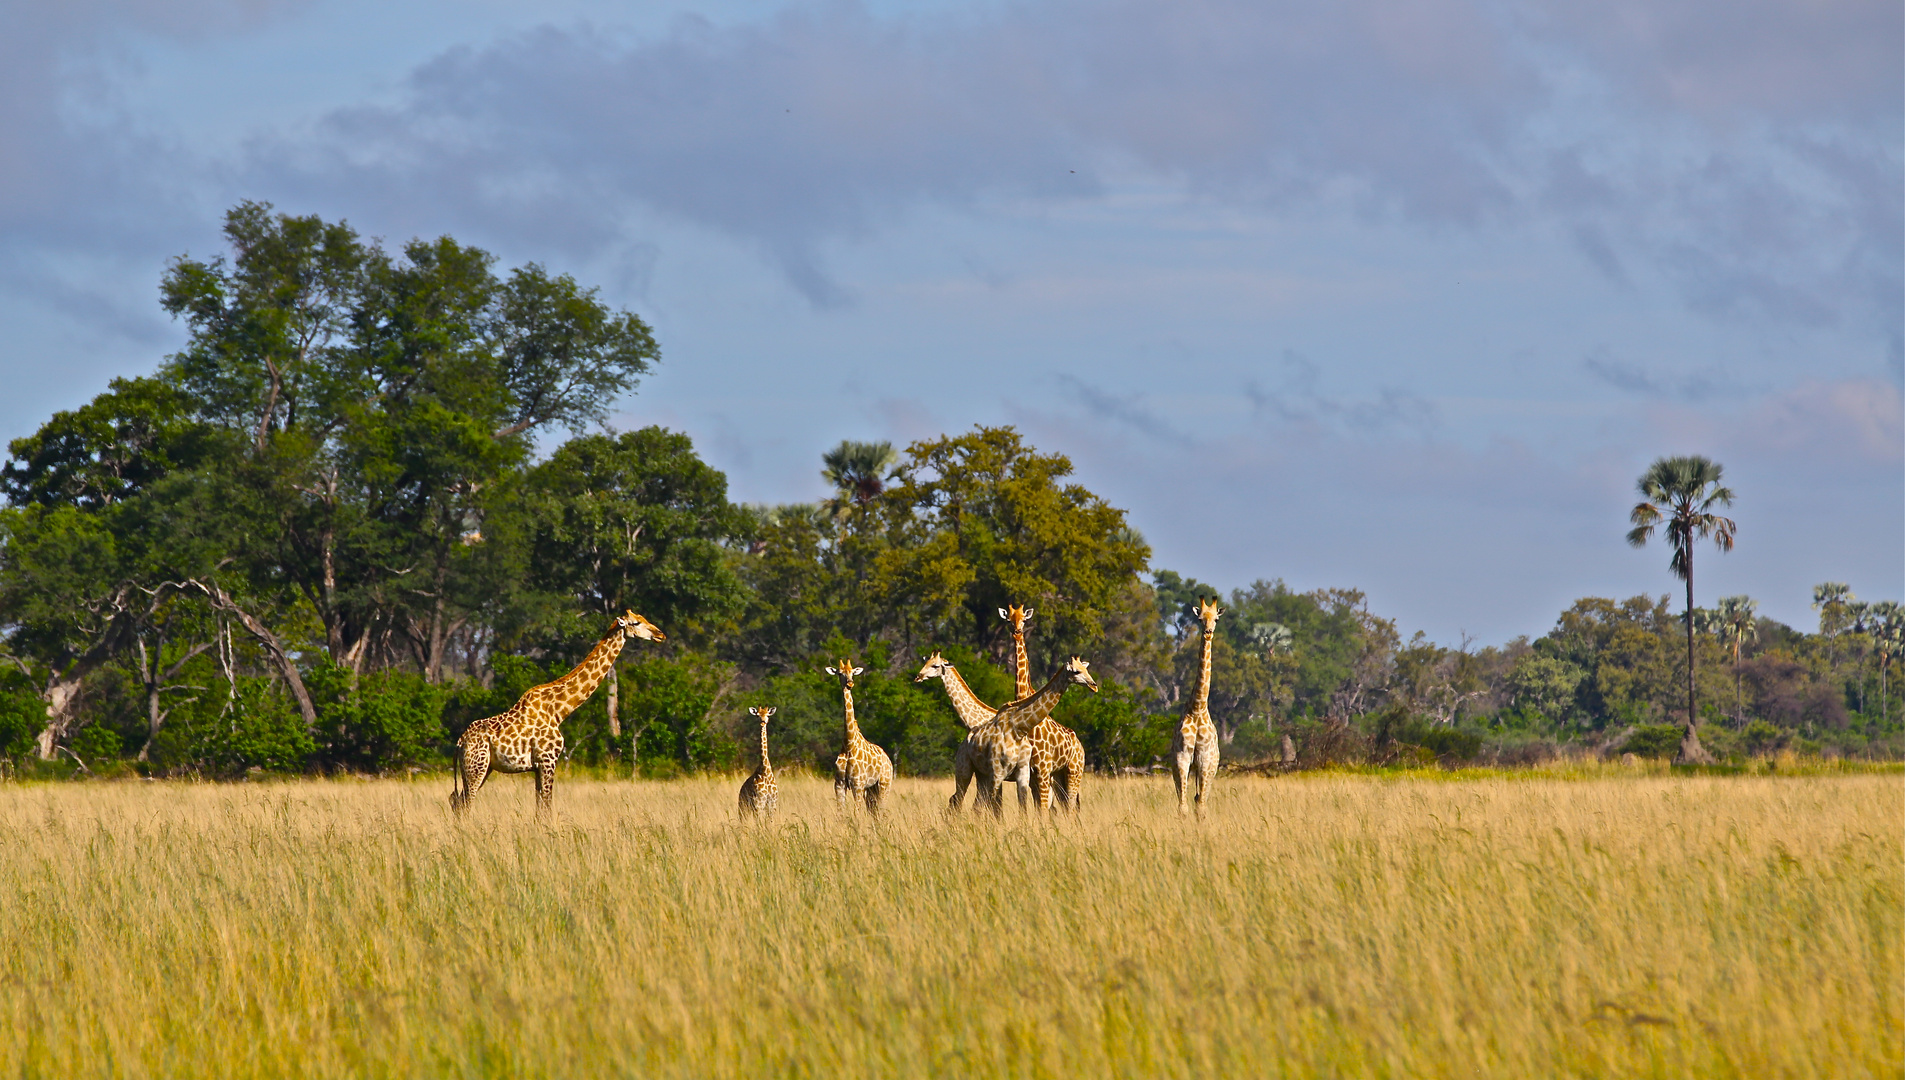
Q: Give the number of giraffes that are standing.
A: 7